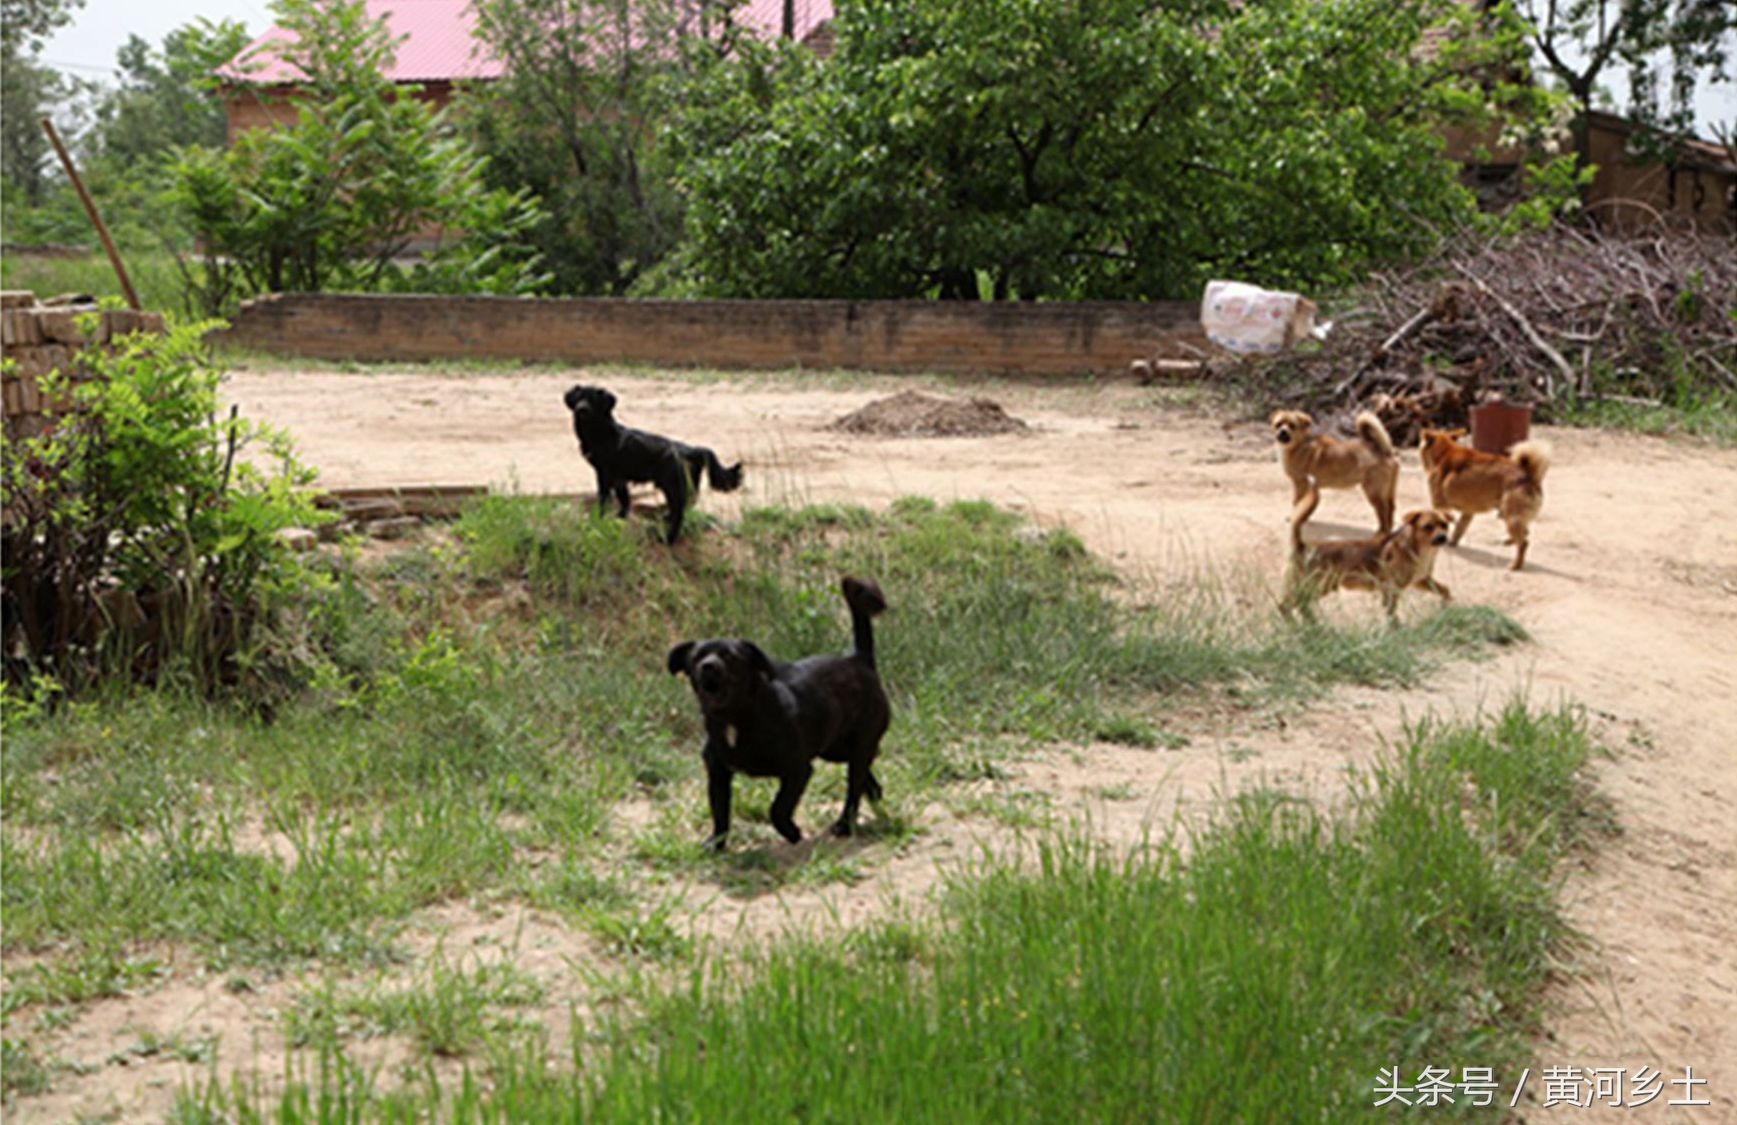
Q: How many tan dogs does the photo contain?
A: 3